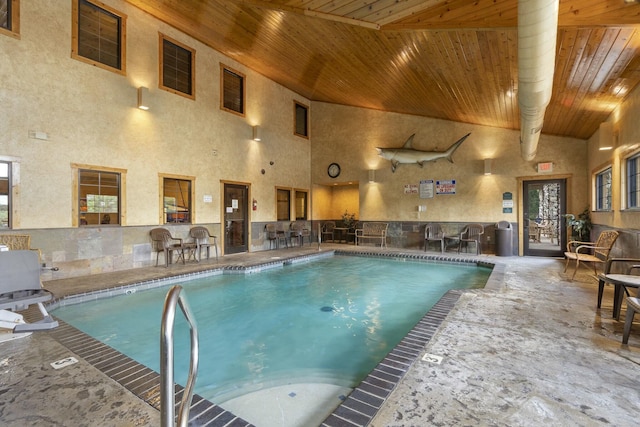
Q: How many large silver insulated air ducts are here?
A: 1